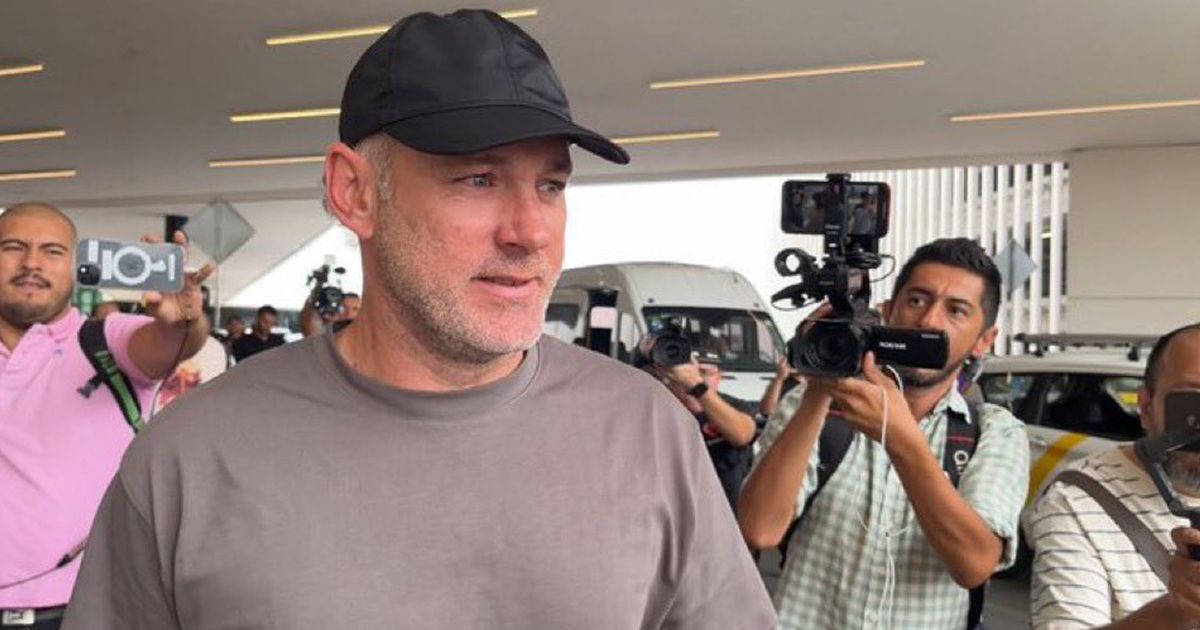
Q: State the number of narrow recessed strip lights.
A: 9